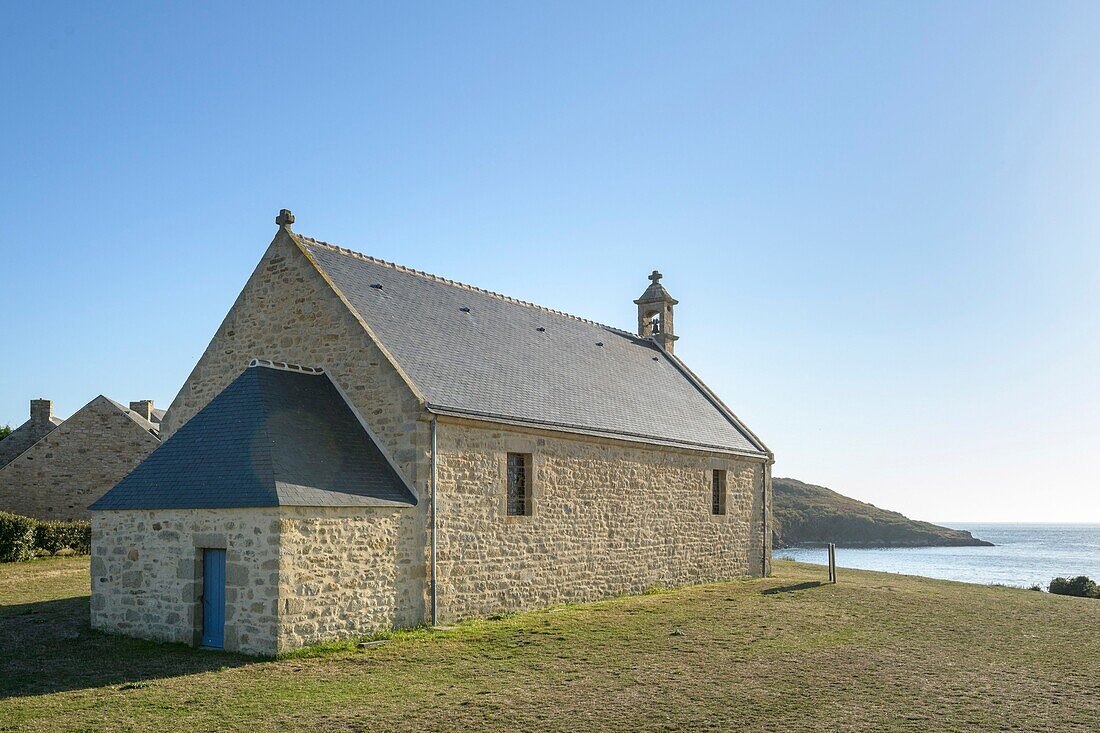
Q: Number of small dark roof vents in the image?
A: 5